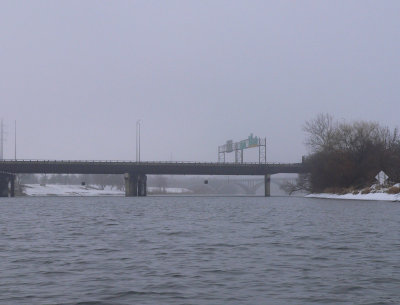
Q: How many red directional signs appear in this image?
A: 0